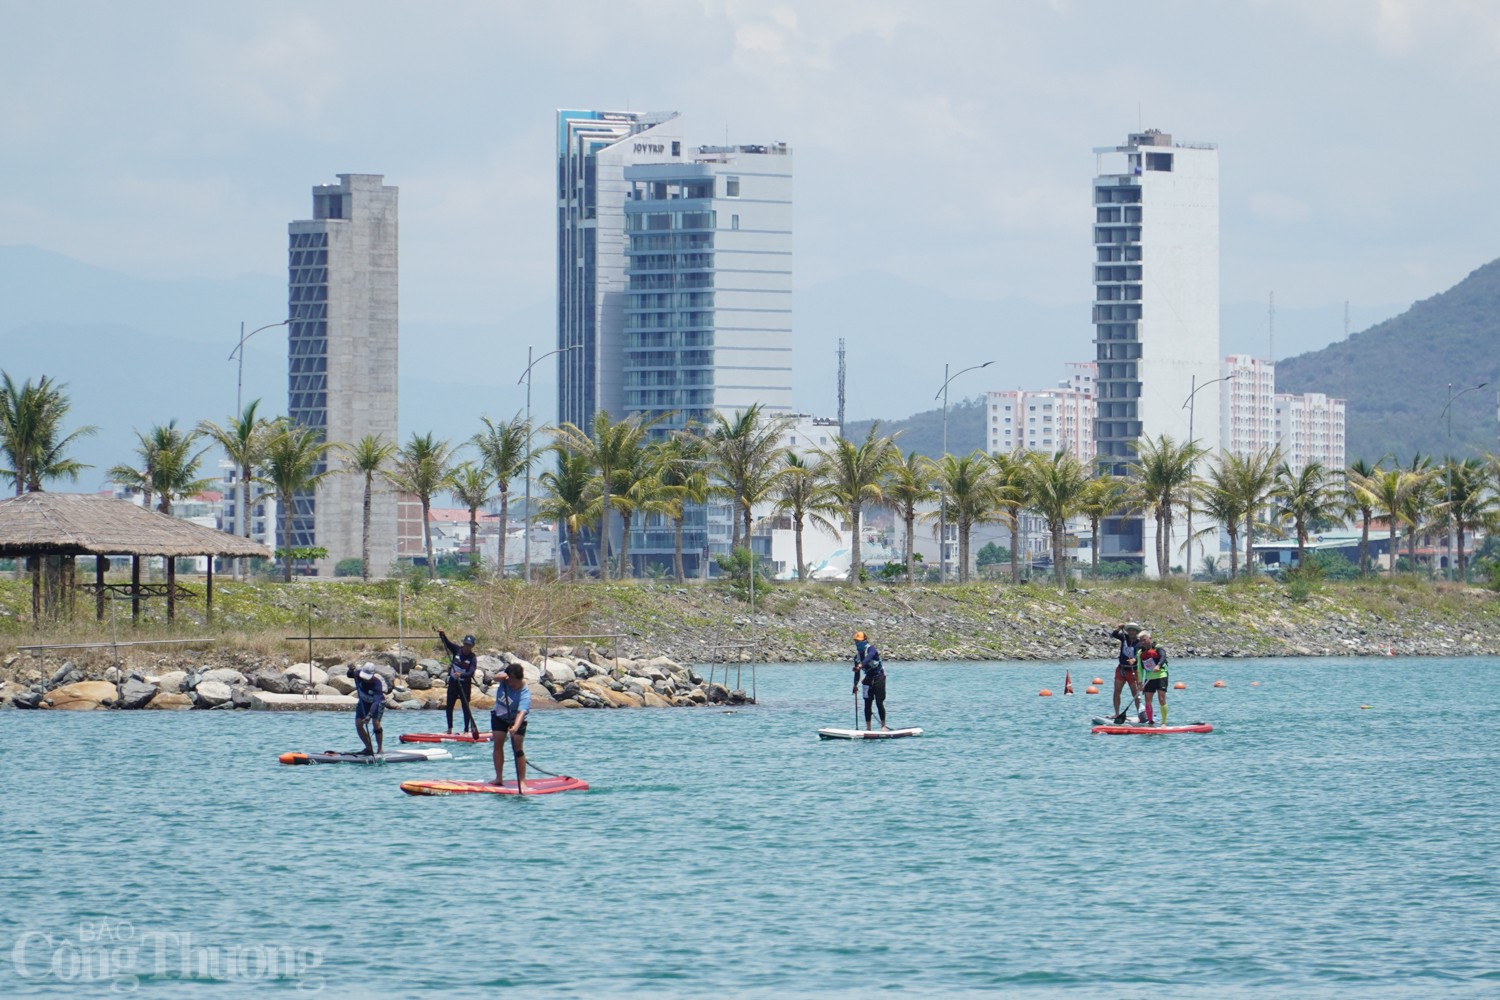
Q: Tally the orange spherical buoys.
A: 6